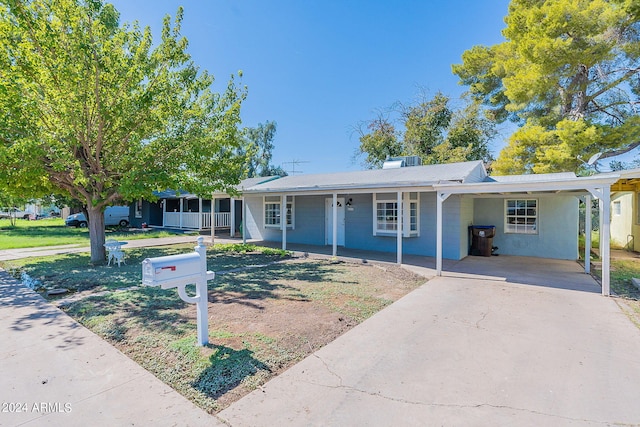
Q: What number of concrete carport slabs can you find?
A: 1